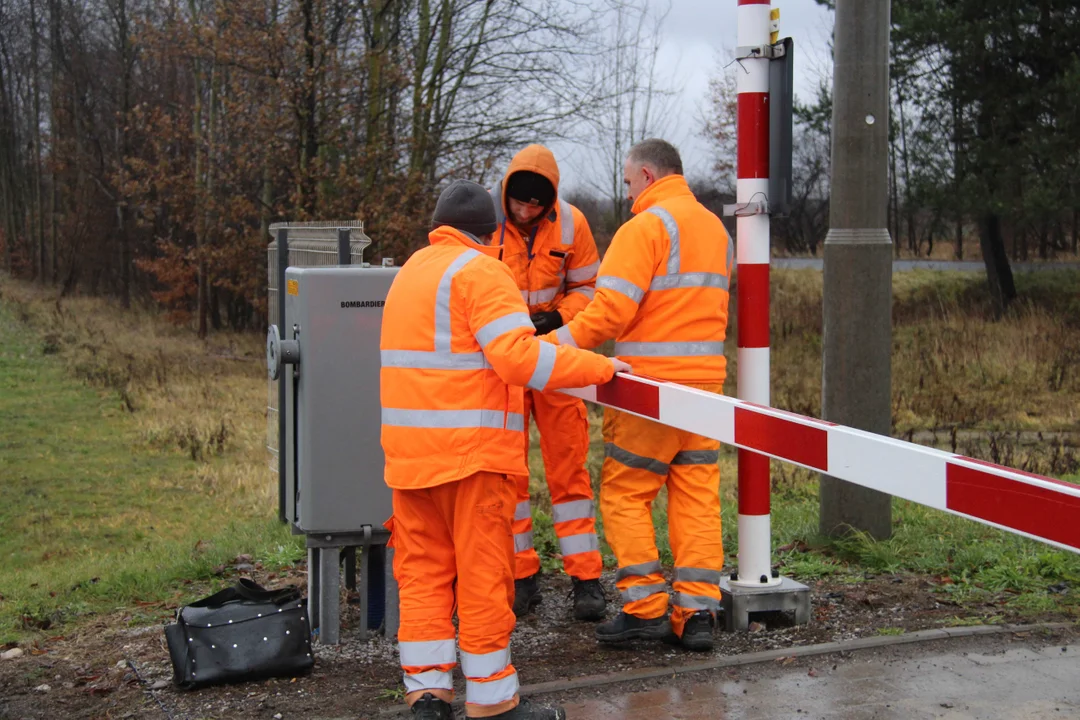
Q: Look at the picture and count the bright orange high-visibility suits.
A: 3